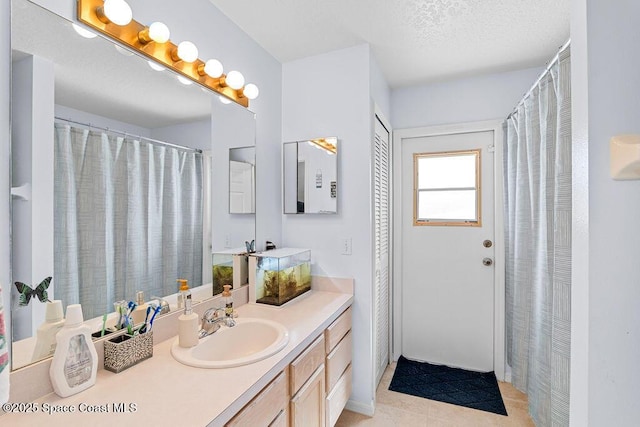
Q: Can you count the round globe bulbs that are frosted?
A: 6